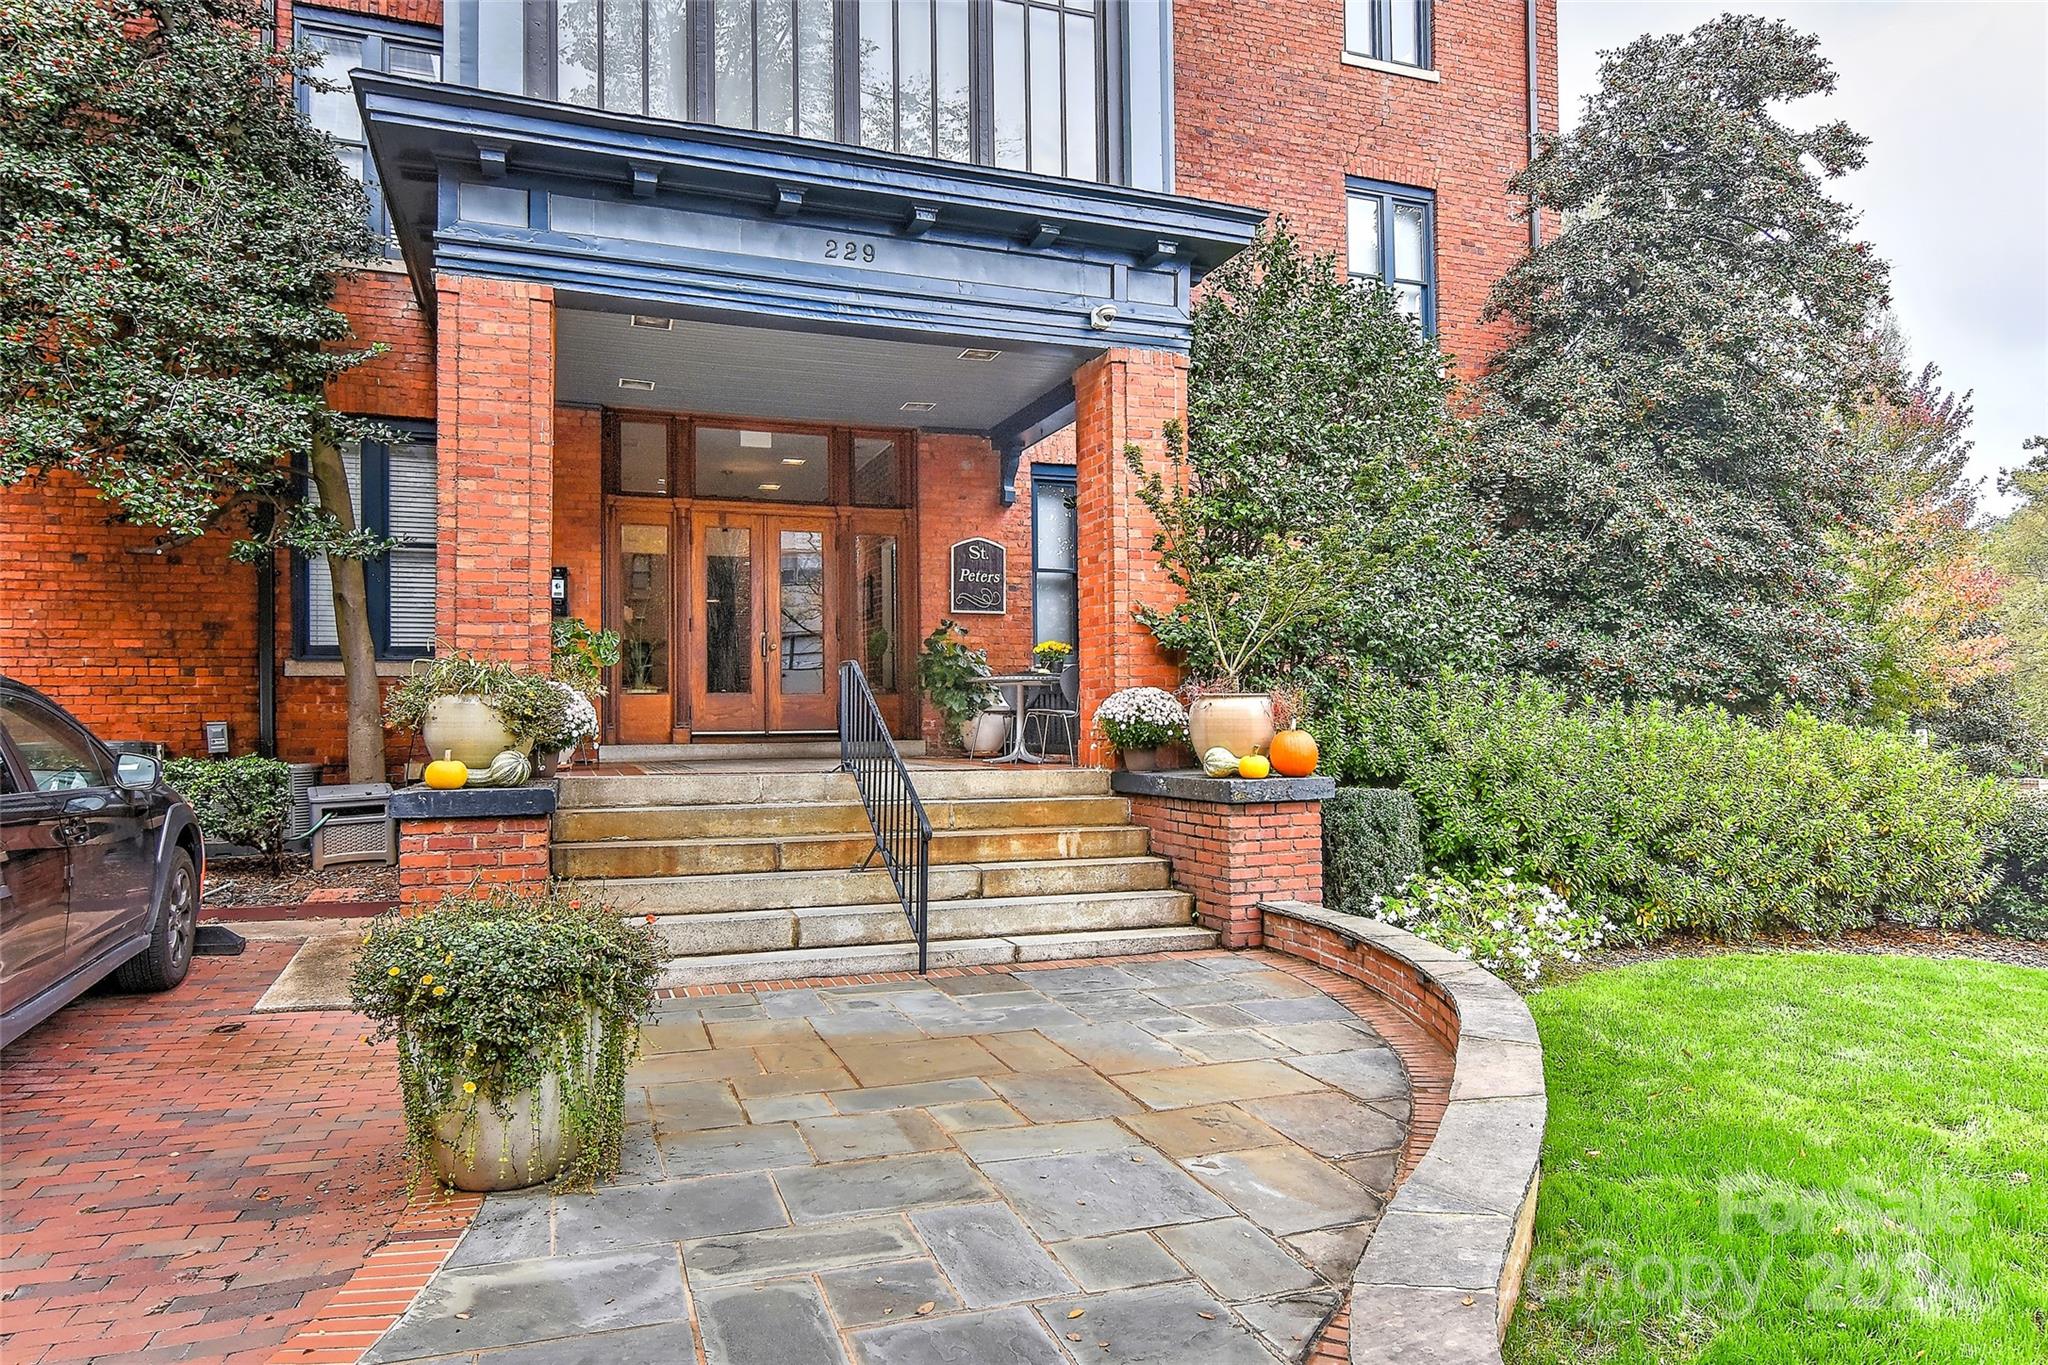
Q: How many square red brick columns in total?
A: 2